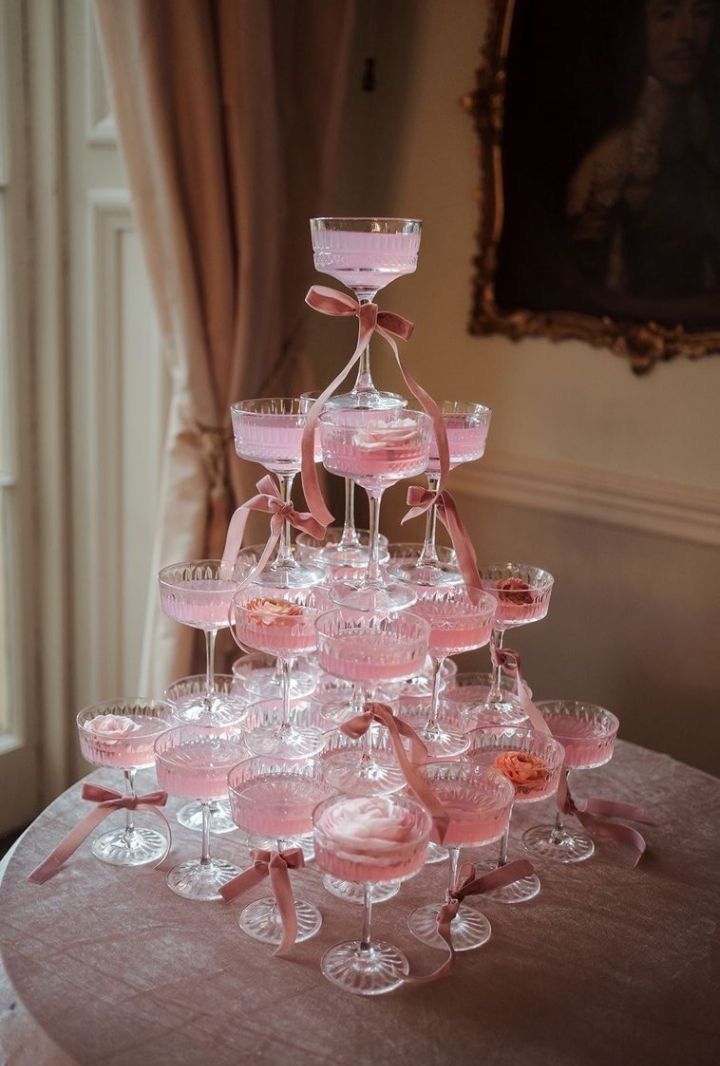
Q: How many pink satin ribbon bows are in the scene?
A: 9